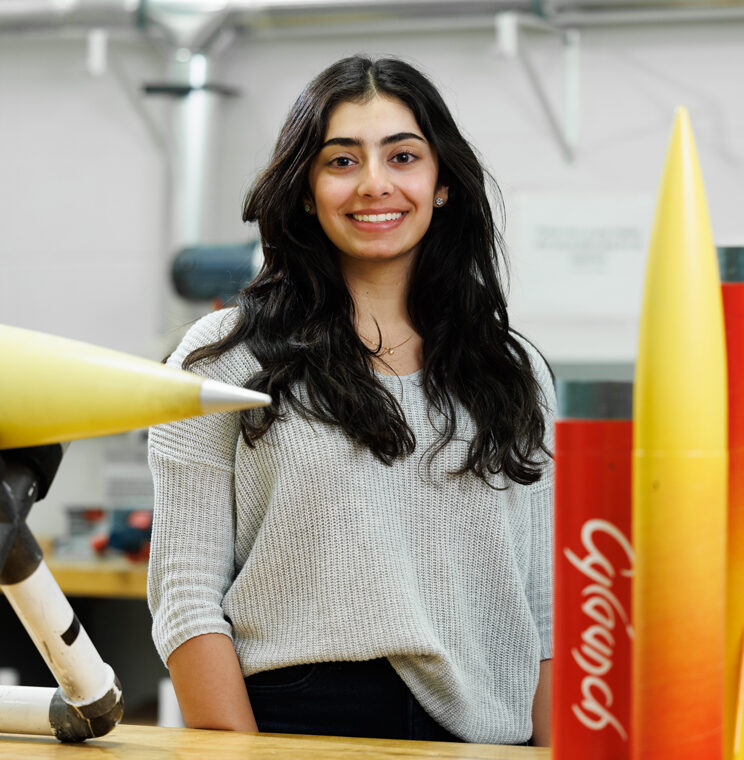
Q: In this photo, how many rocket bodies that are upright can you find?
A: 3